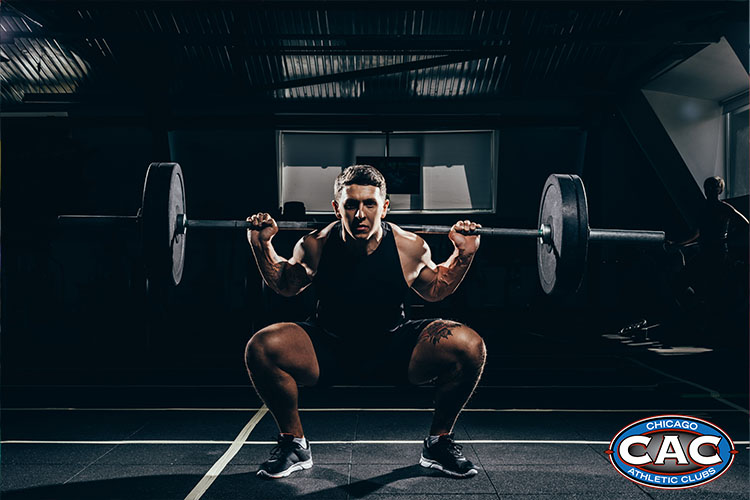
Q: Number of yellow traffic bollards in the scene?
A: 0